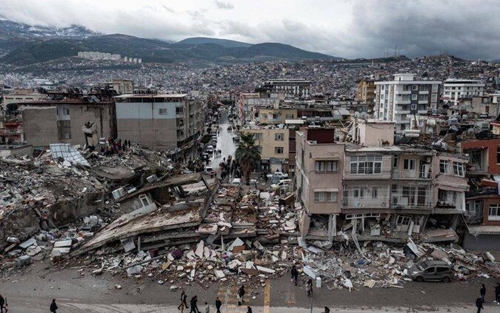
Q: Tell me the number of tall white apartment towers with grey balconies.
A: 1